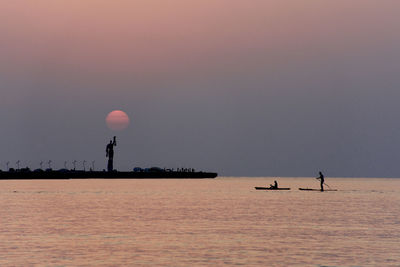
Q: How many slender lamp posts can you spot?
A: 8